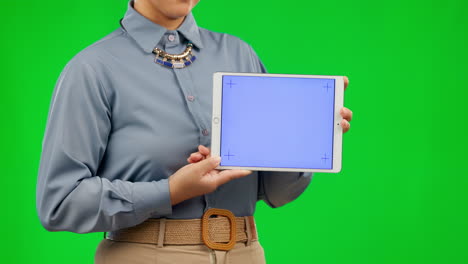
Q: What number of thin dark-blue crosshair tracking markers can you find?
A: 4